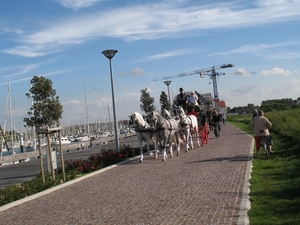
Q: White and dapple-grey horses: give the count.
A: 4